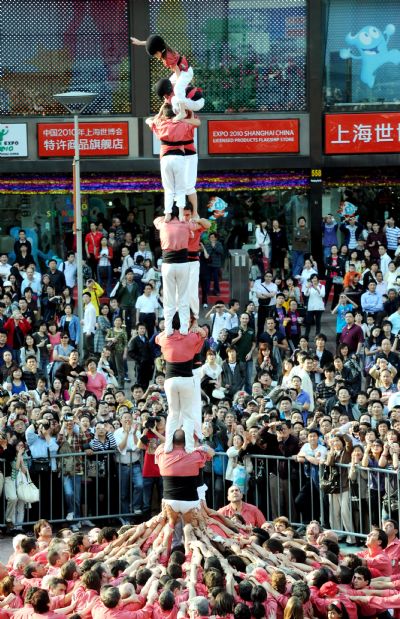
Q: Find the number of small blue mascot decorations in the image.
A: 2